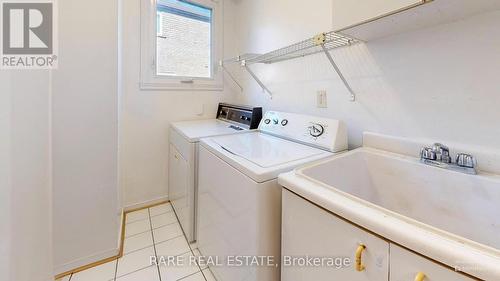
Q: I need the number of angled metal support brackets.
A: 3